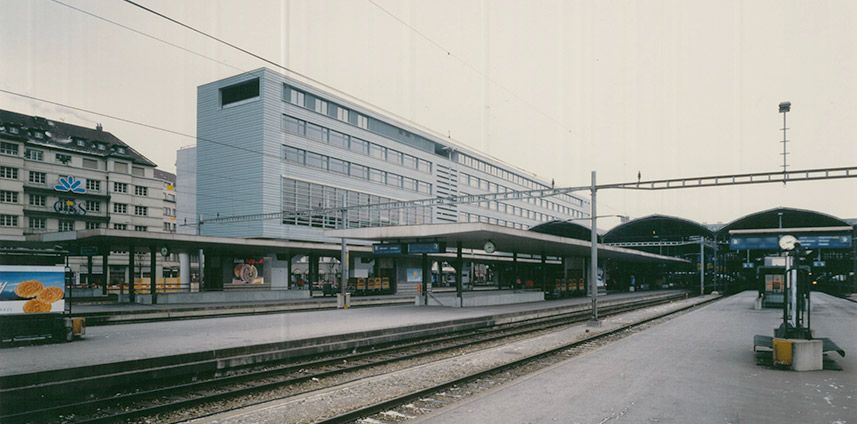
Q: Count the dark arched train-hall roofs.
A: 3